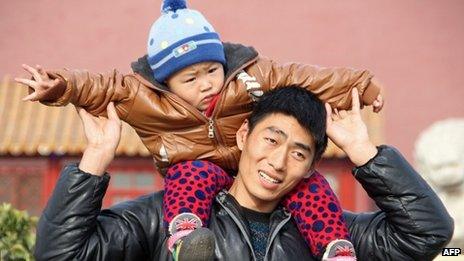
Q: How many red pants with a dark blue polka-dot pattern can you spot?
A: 1